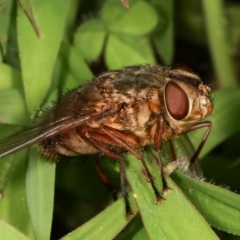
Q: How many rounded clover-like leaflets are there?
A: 3